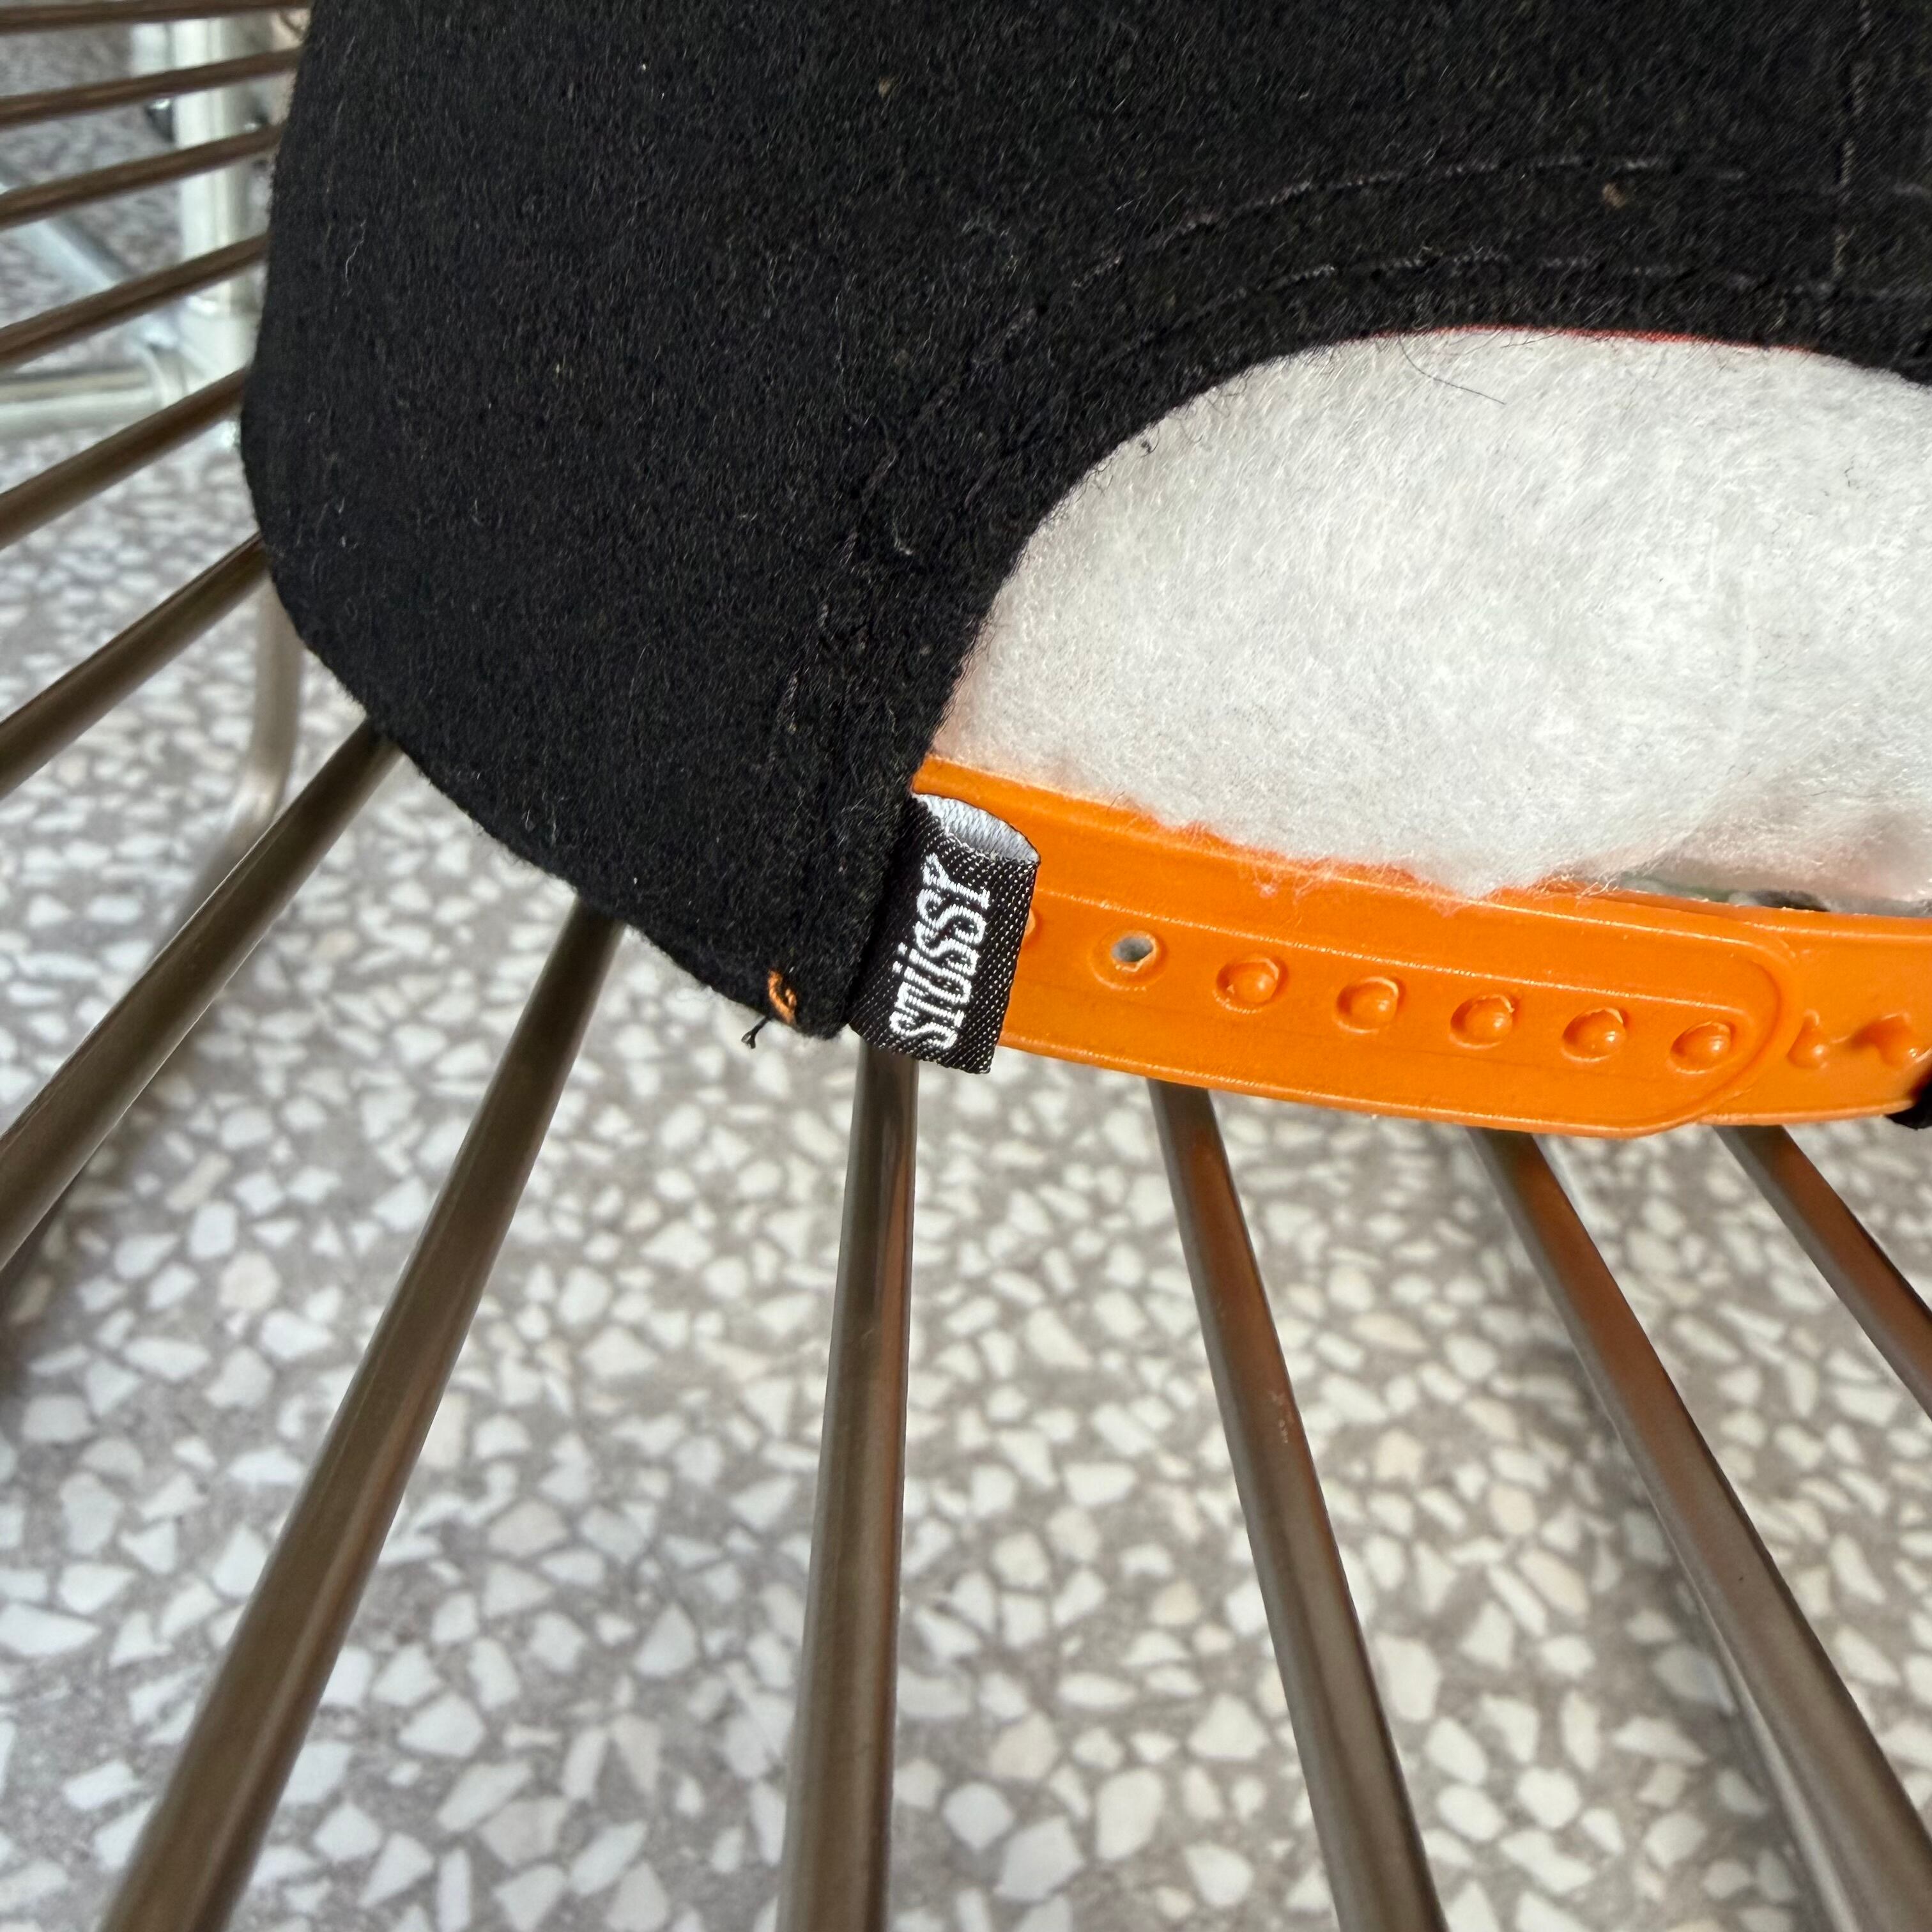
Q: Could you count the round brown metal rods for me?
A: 12